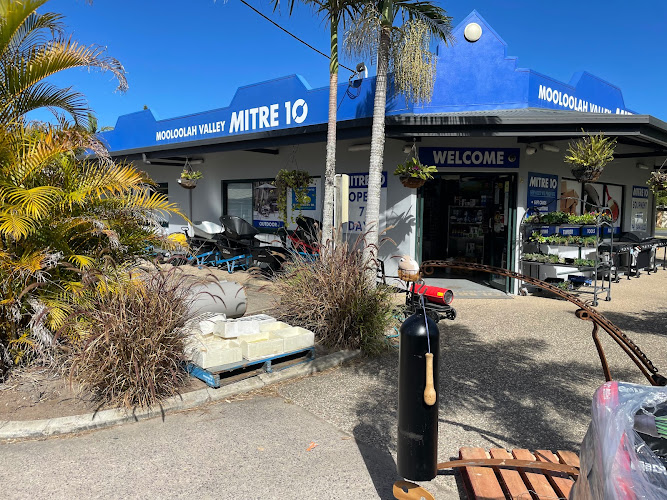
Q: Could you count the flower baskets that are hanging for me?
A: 5